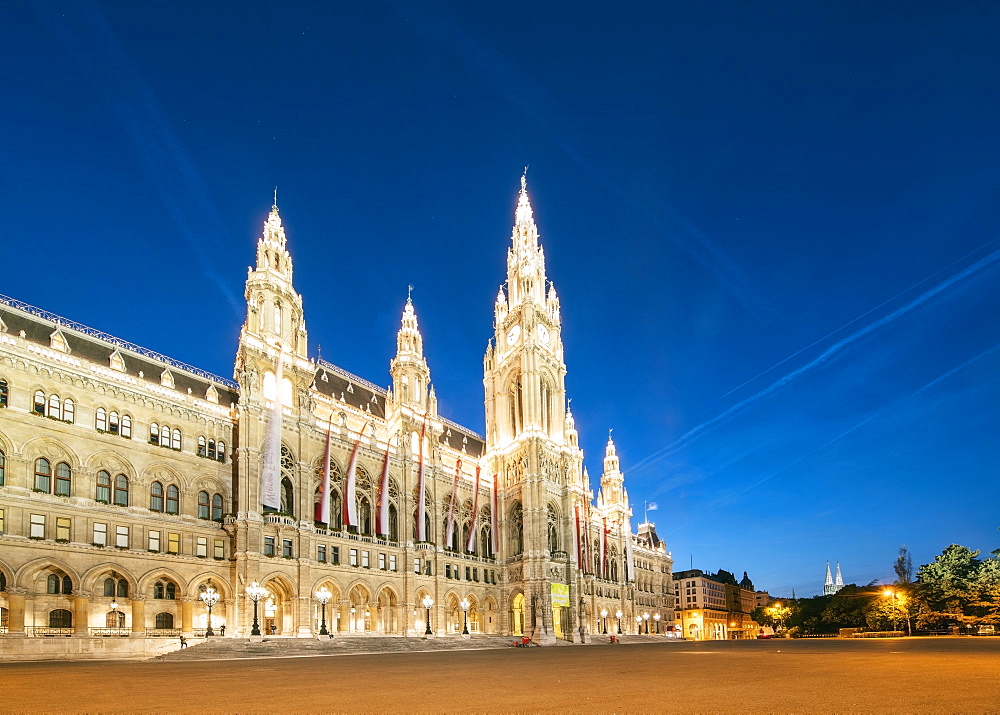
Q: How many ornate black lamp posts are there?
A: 10